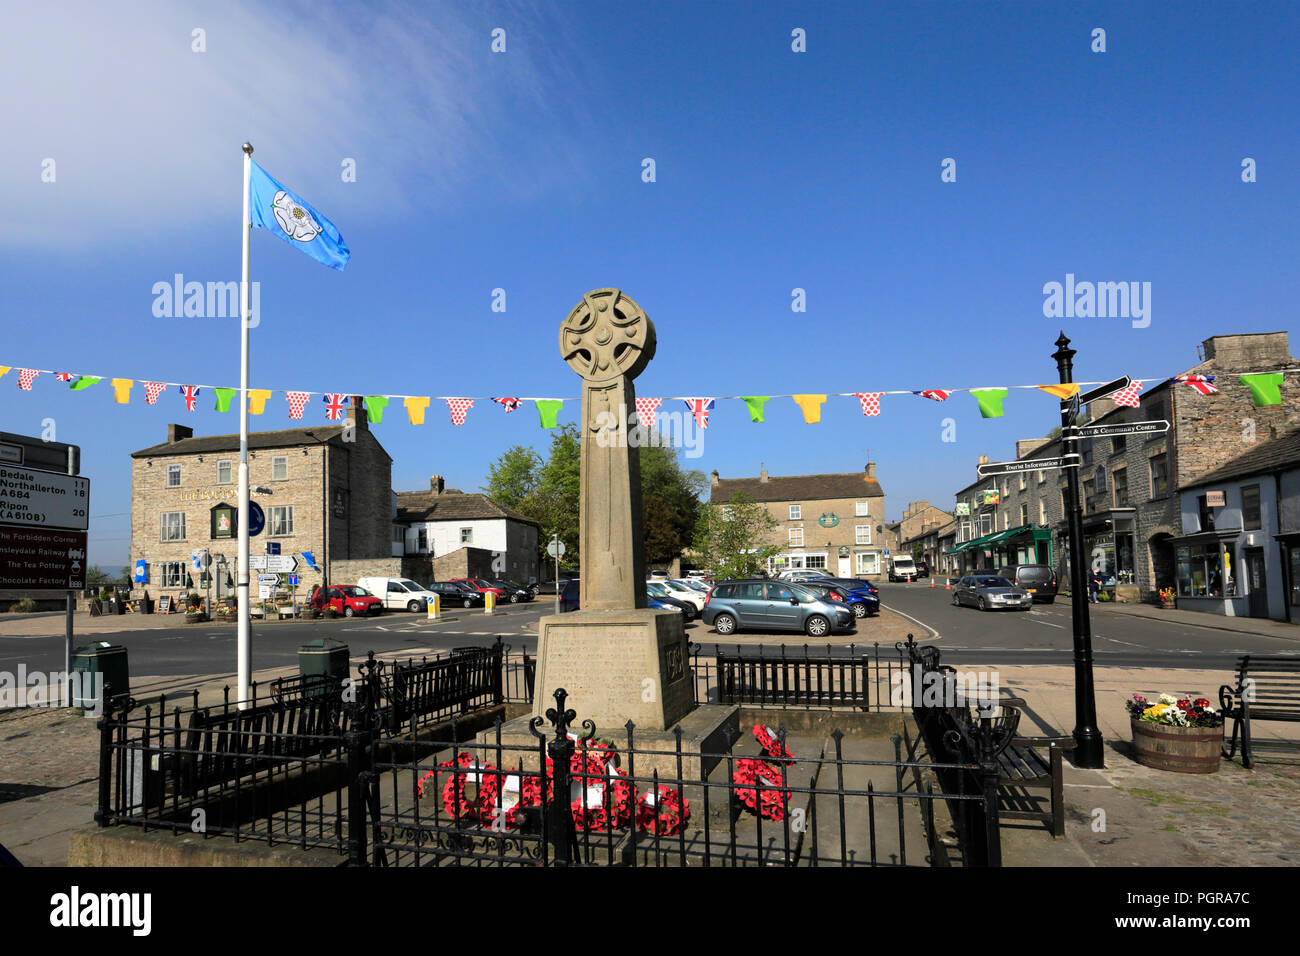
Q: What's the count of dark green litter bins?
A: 2